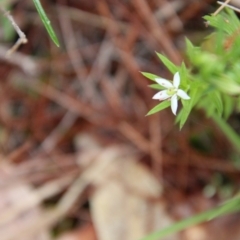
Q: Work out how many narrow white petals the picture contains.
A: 5